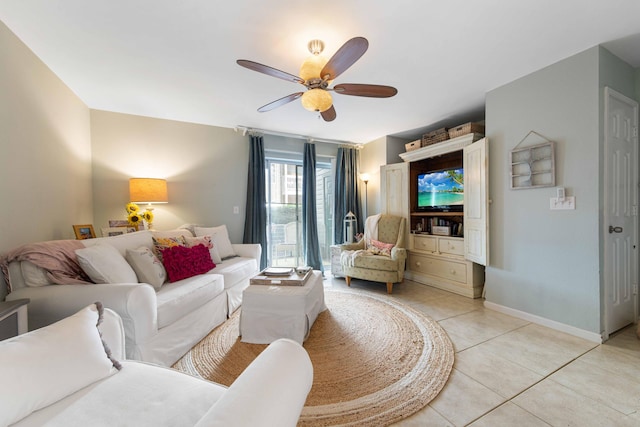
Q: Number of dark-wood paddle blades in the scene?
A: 5